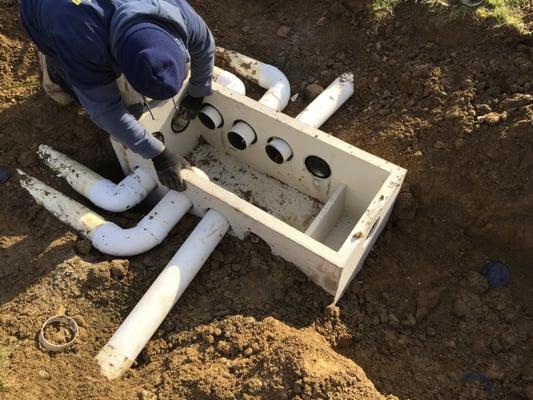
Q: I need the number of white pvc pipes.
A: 6